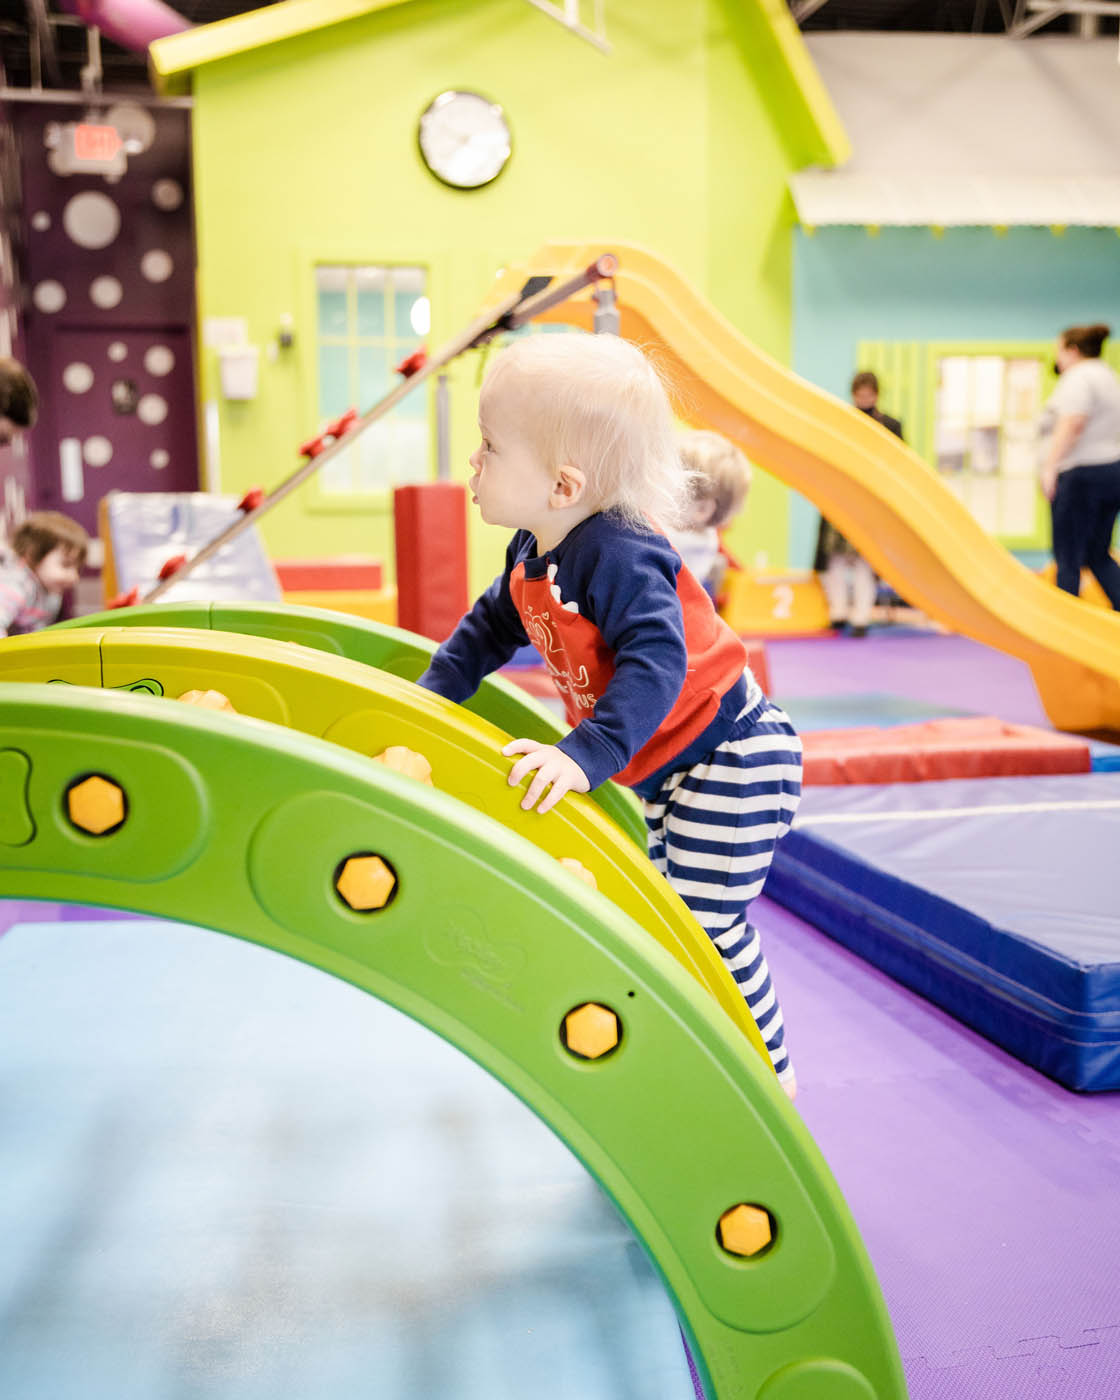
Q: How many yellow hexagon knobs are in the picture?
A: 4